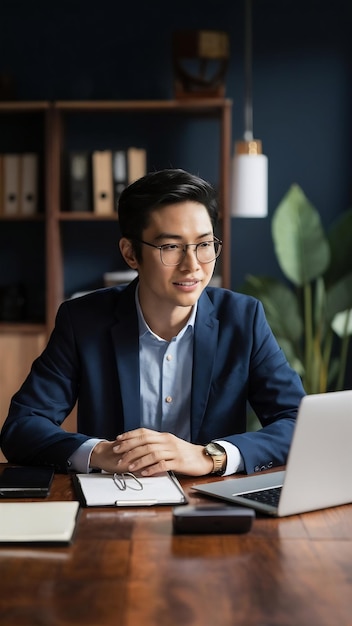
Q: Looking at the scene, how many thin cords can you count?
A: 1